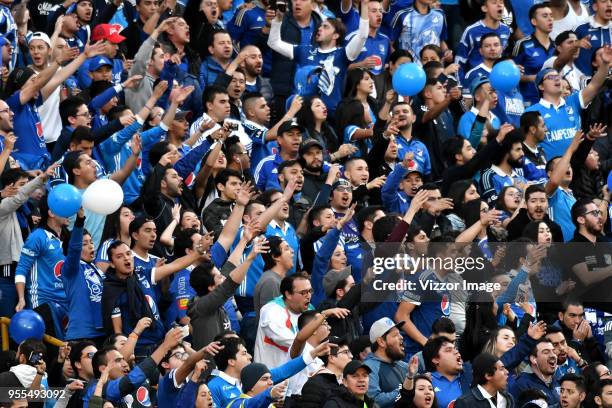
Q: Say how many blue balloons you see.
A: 4